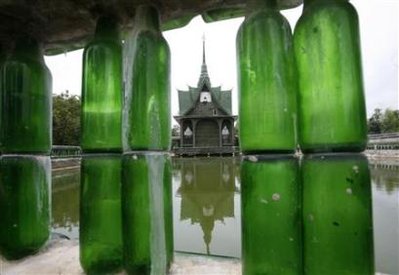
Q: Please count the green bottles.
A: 10